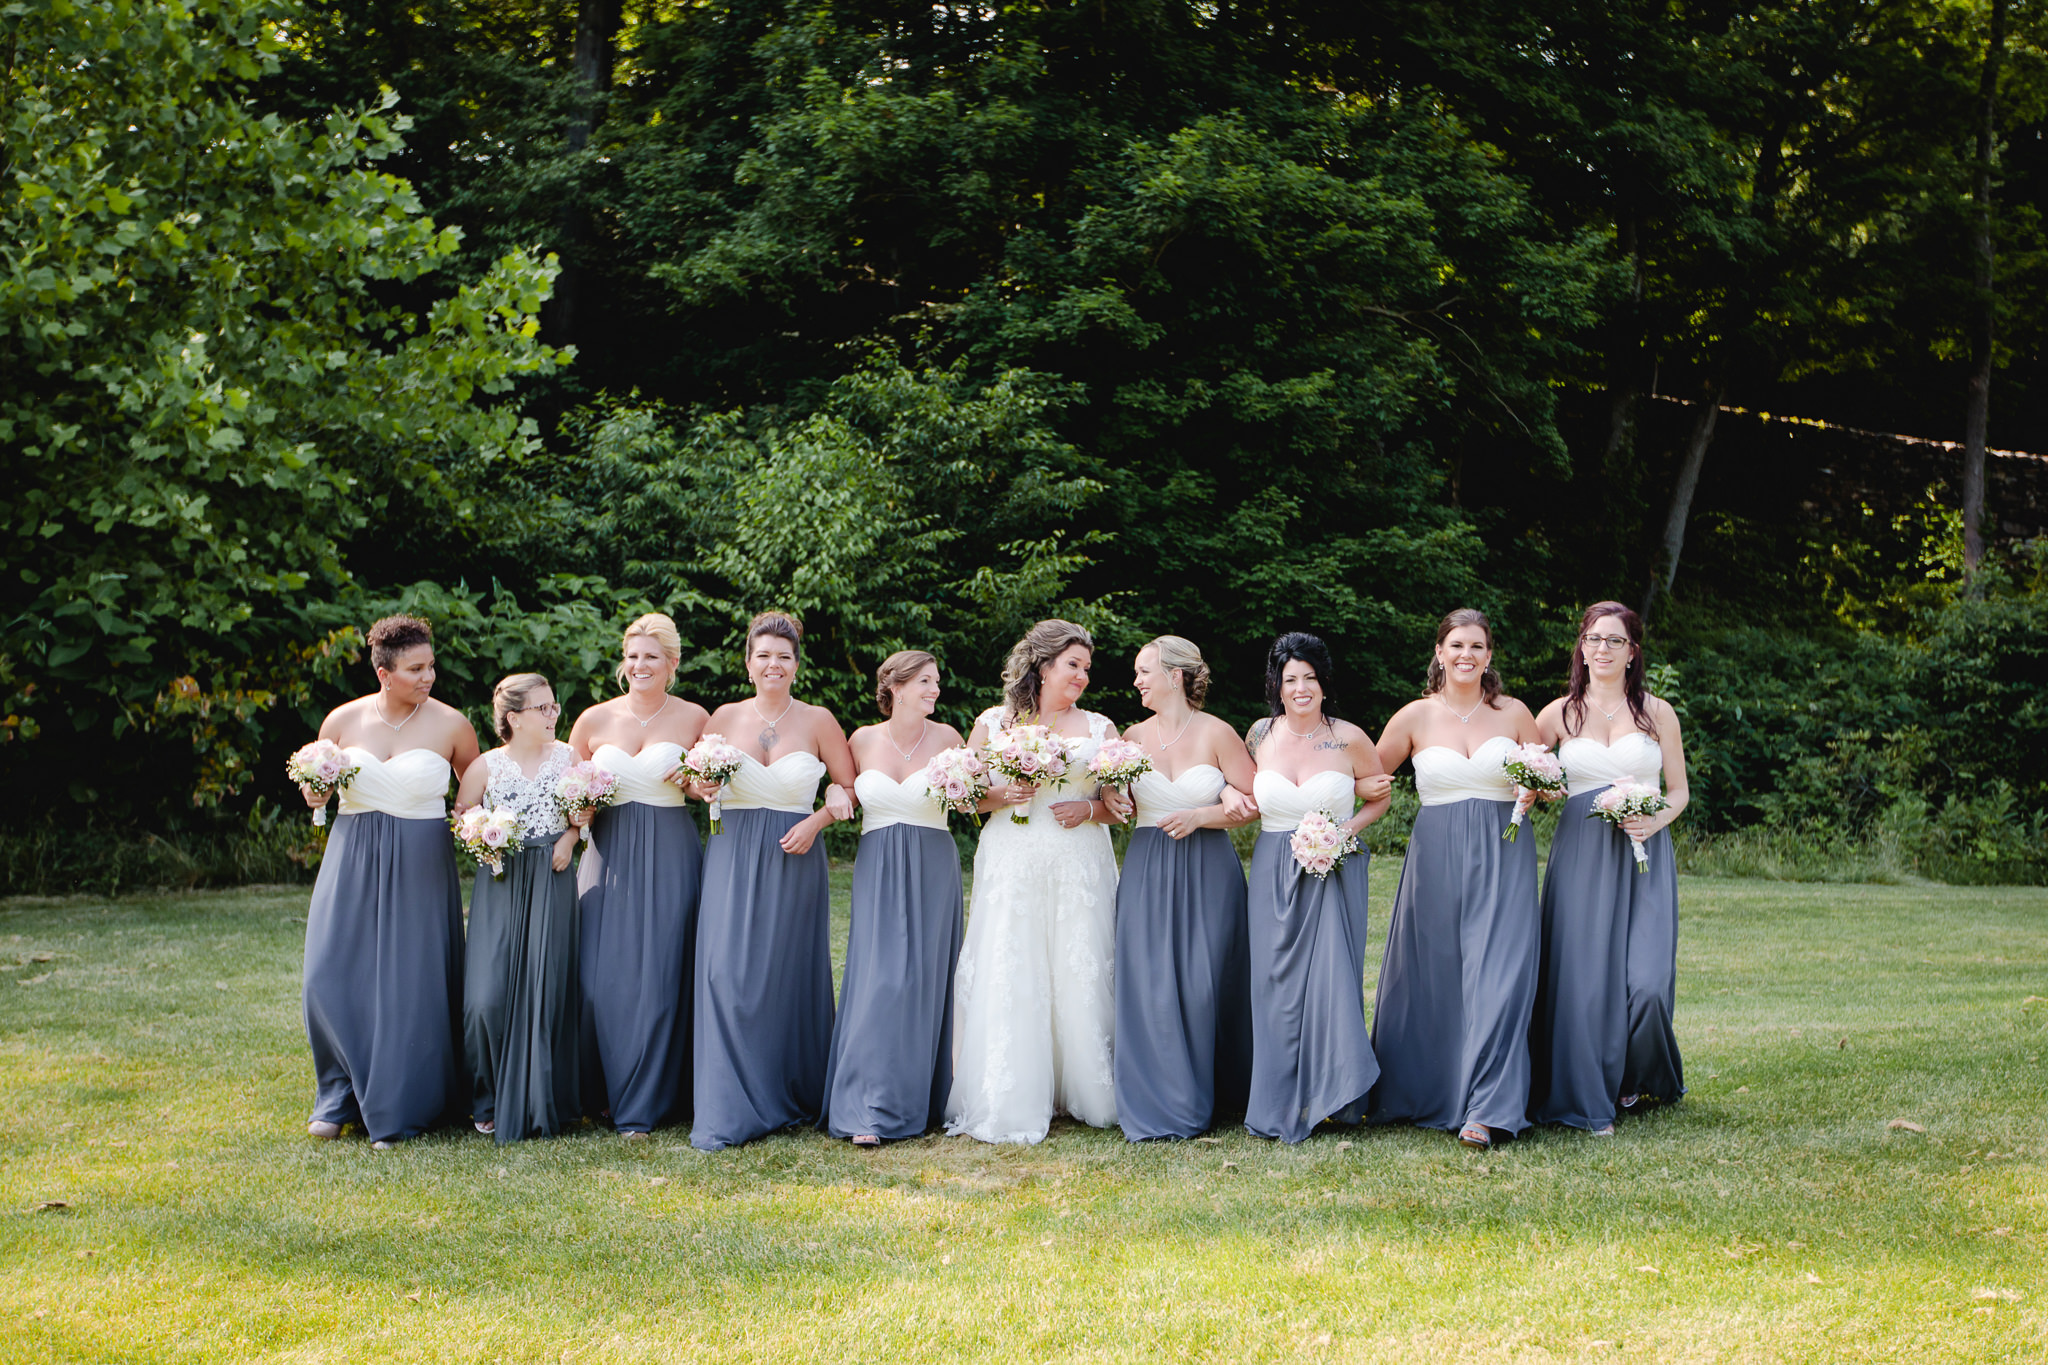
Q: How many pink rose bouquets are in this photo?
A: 10